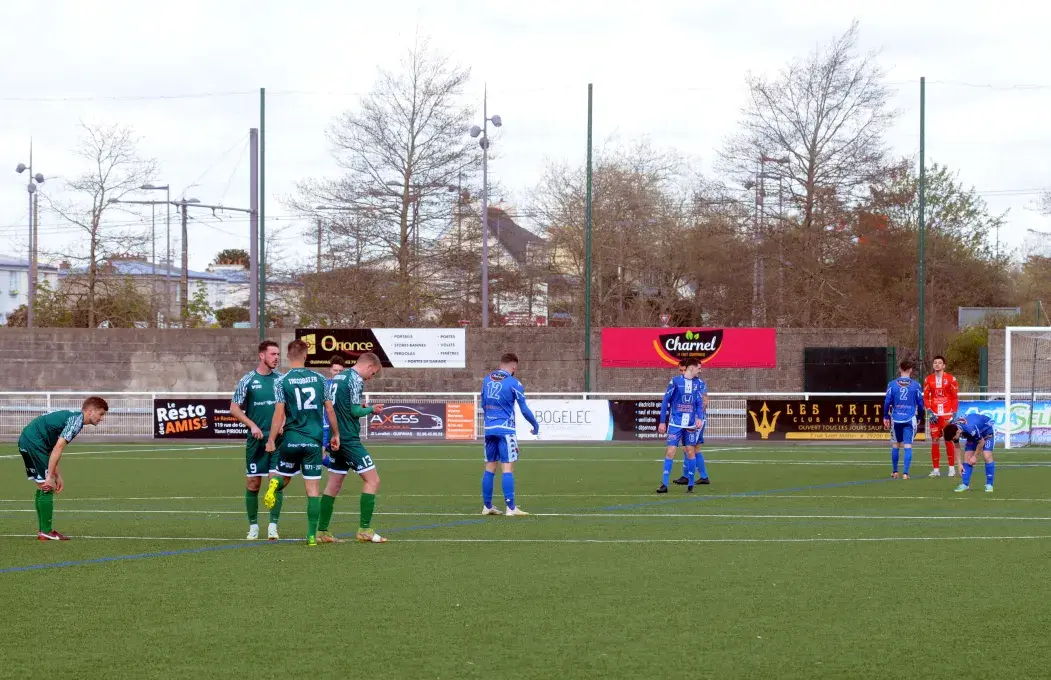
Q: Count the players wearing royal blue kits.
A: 6